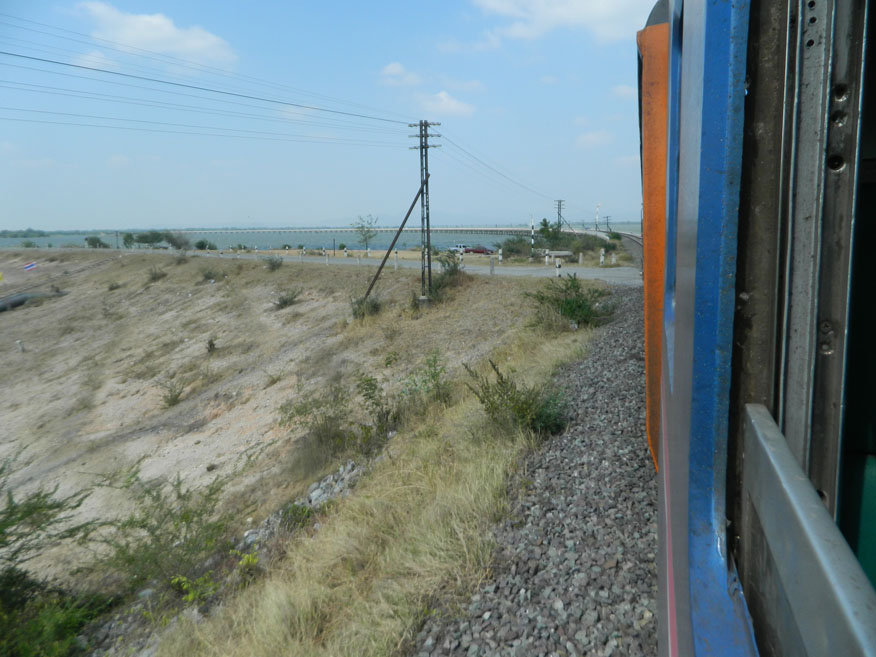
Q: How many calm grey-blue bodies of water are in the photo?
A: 1